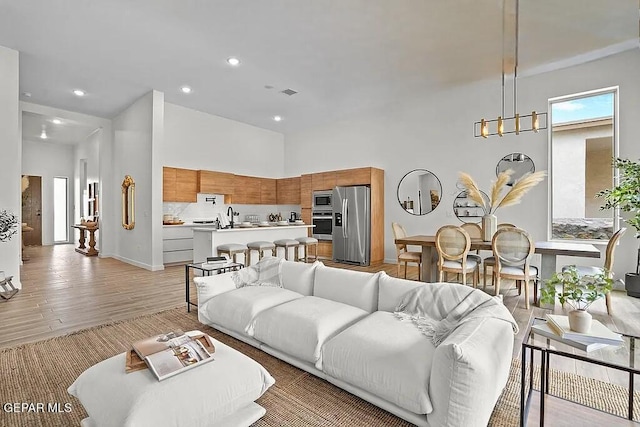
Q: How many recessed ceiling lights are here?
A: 5